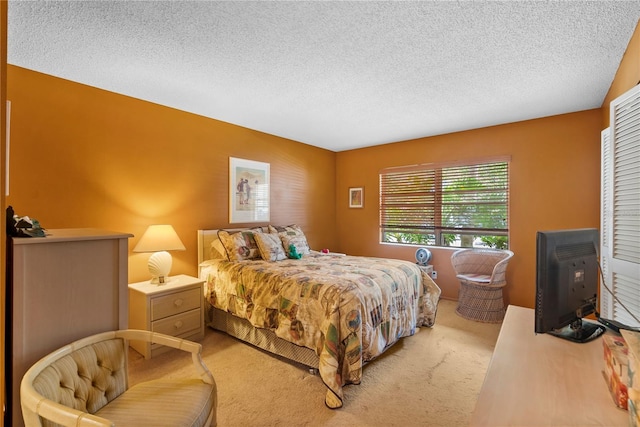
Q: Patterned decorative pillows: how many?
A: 3